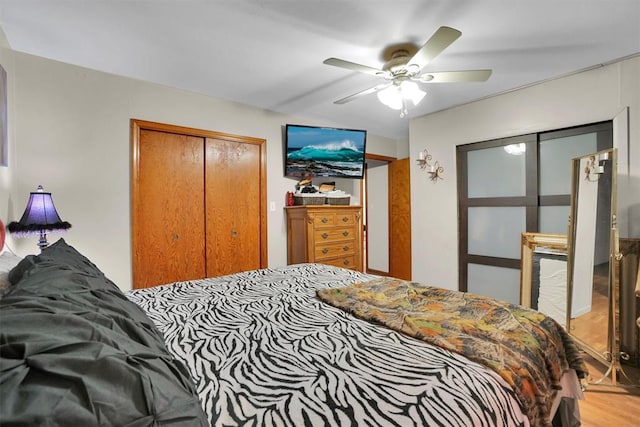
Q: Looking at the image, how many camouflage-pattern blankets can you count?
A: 1